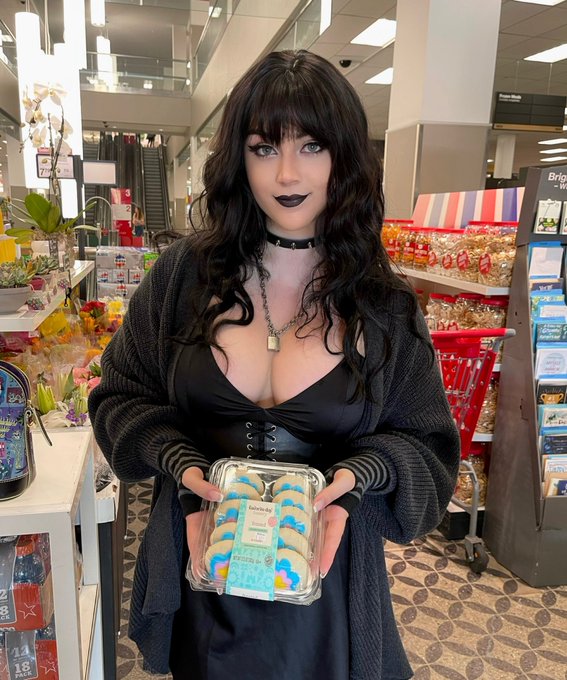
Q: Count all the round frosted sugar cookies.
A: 10